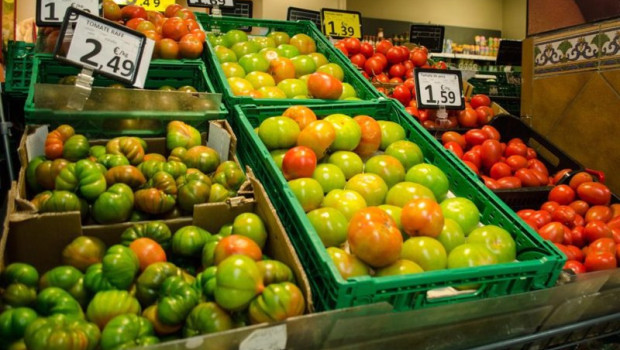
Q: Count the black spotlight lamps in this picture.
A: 0